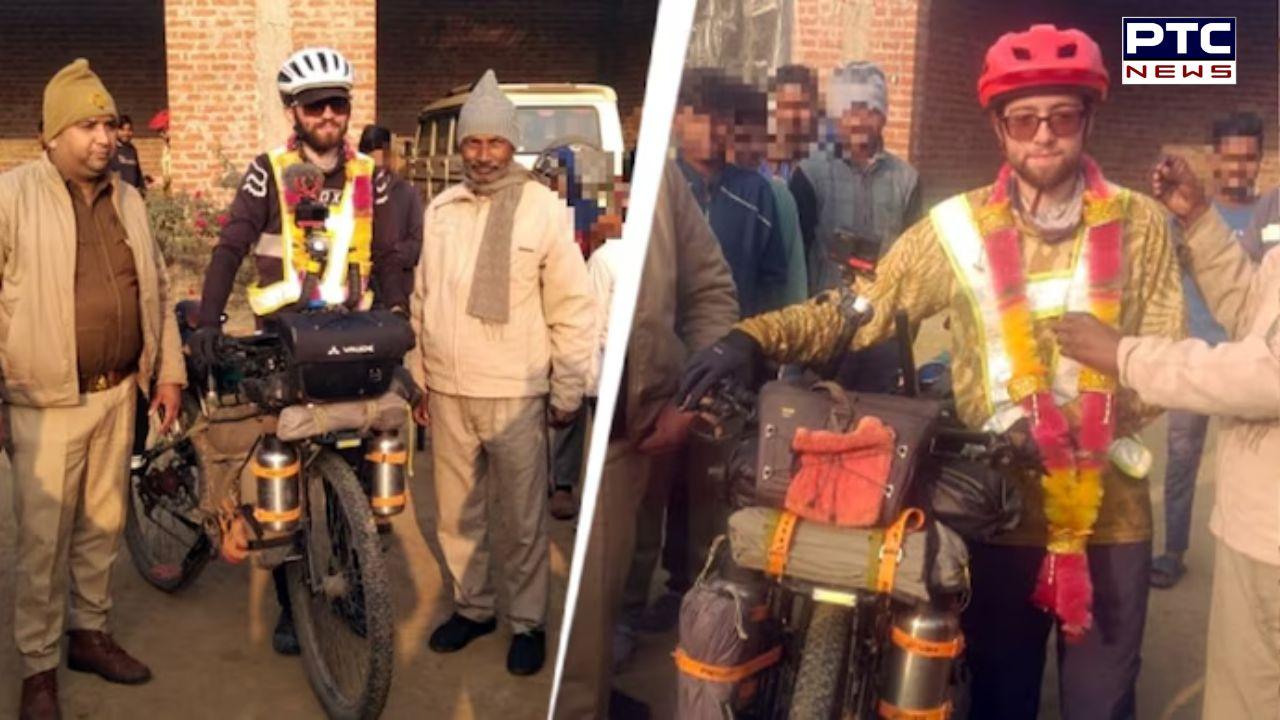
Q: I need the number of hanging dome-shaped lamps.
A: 0